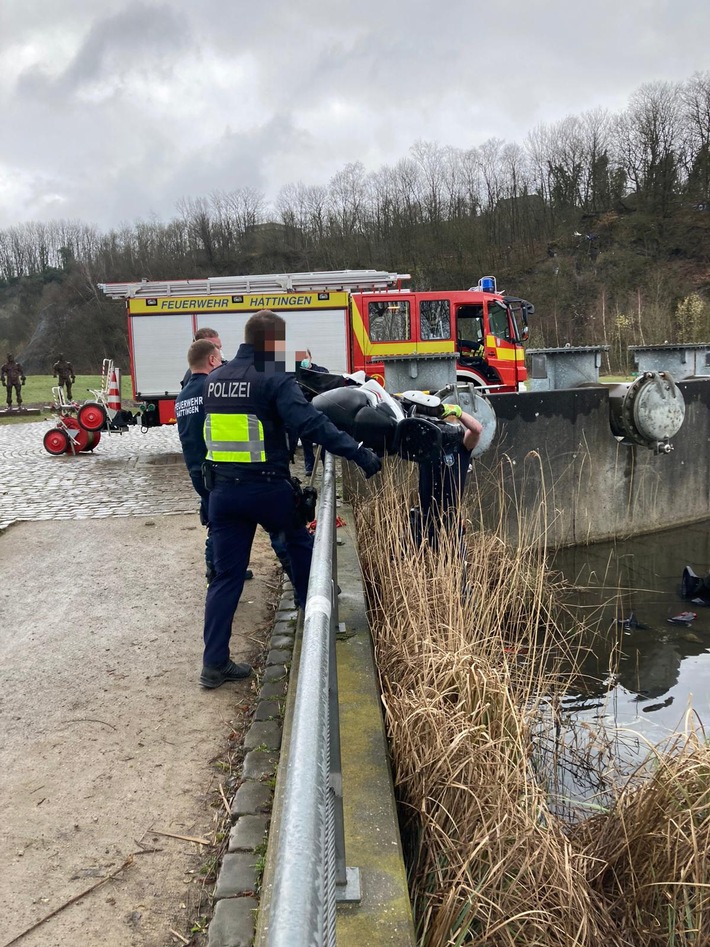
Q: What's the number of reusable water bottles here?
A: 0